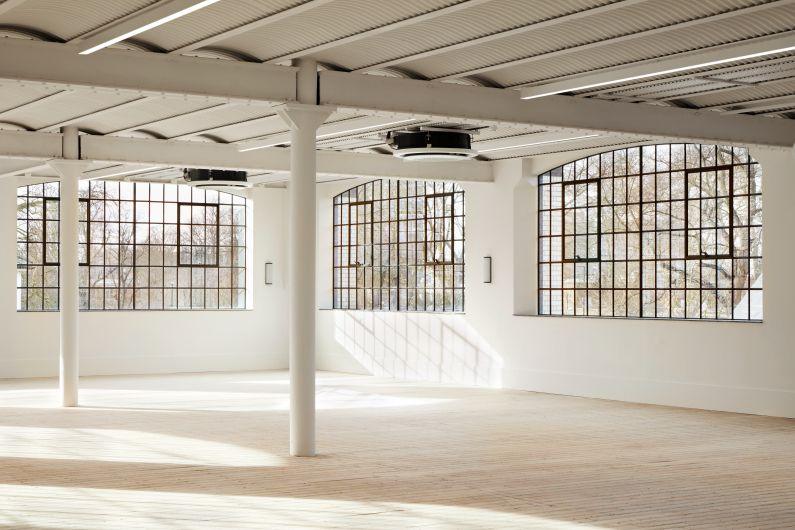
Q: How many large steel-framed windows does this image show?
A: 3